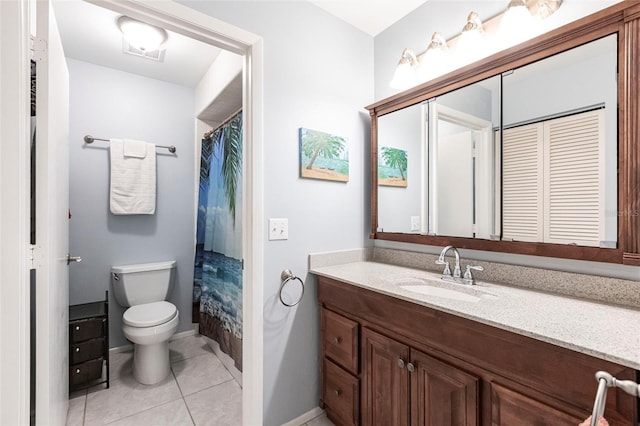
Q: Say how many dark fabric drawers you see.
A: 3